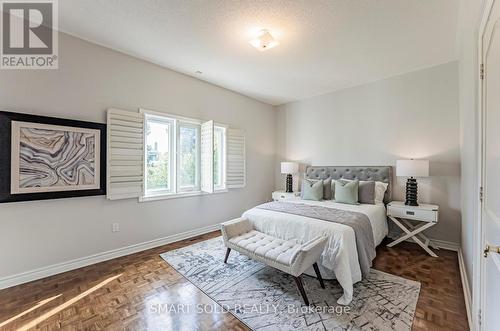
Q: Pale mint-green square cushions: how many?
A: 2